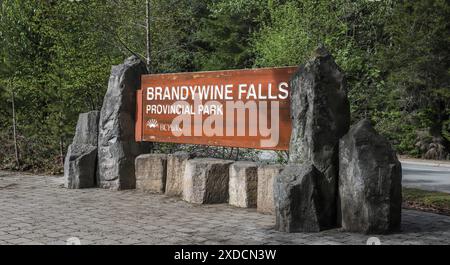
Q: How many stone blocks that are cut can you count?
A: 5